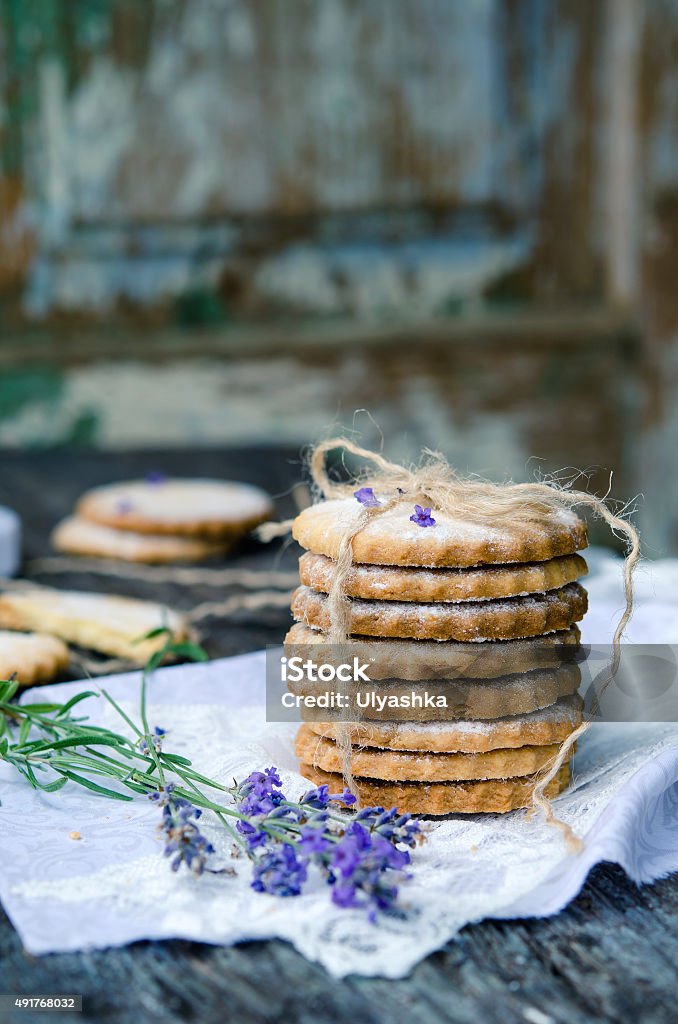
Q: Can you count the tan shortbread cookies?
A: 12